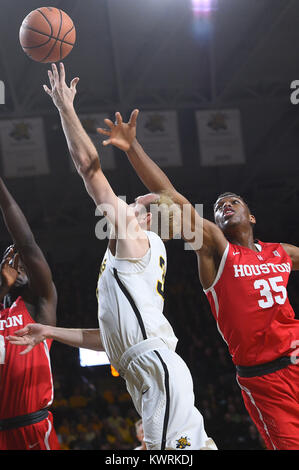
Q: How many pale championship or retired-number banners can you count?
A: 4